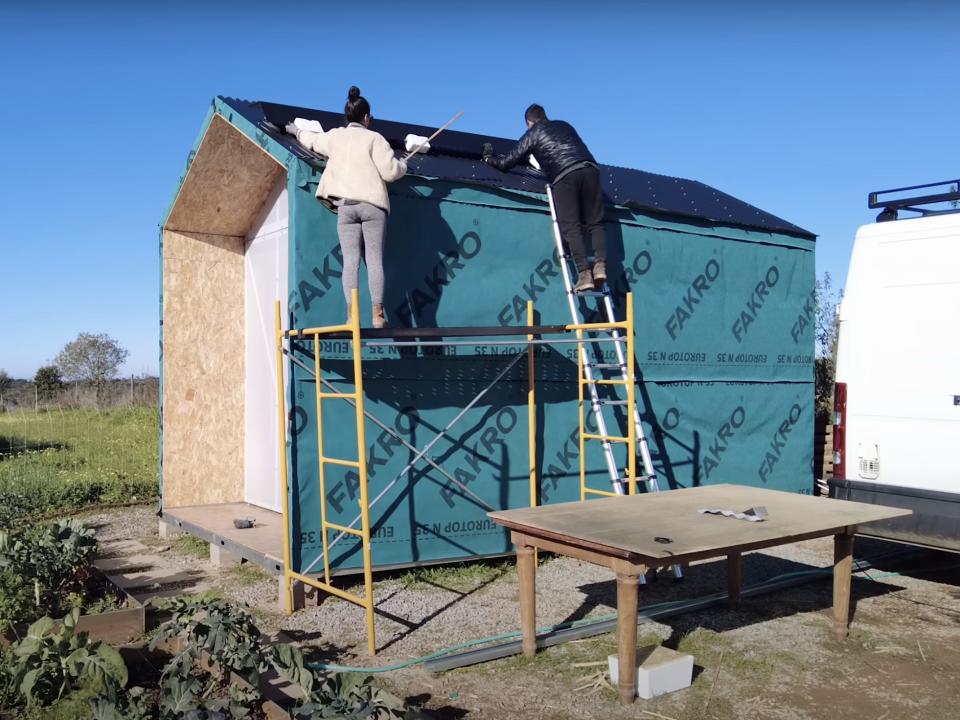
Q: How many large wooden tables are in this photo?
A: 1